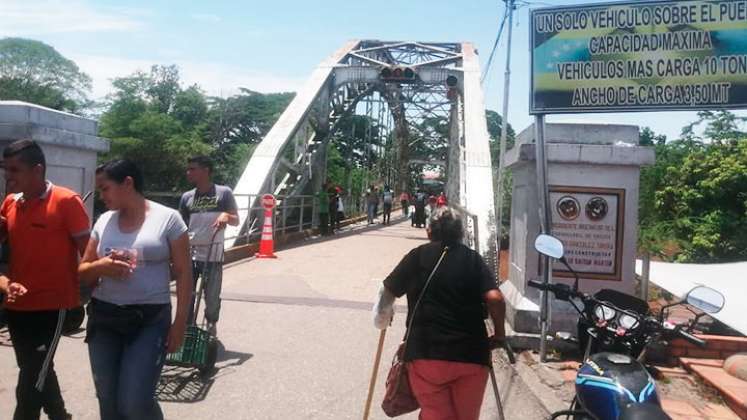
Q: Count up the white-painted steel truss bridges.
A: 1